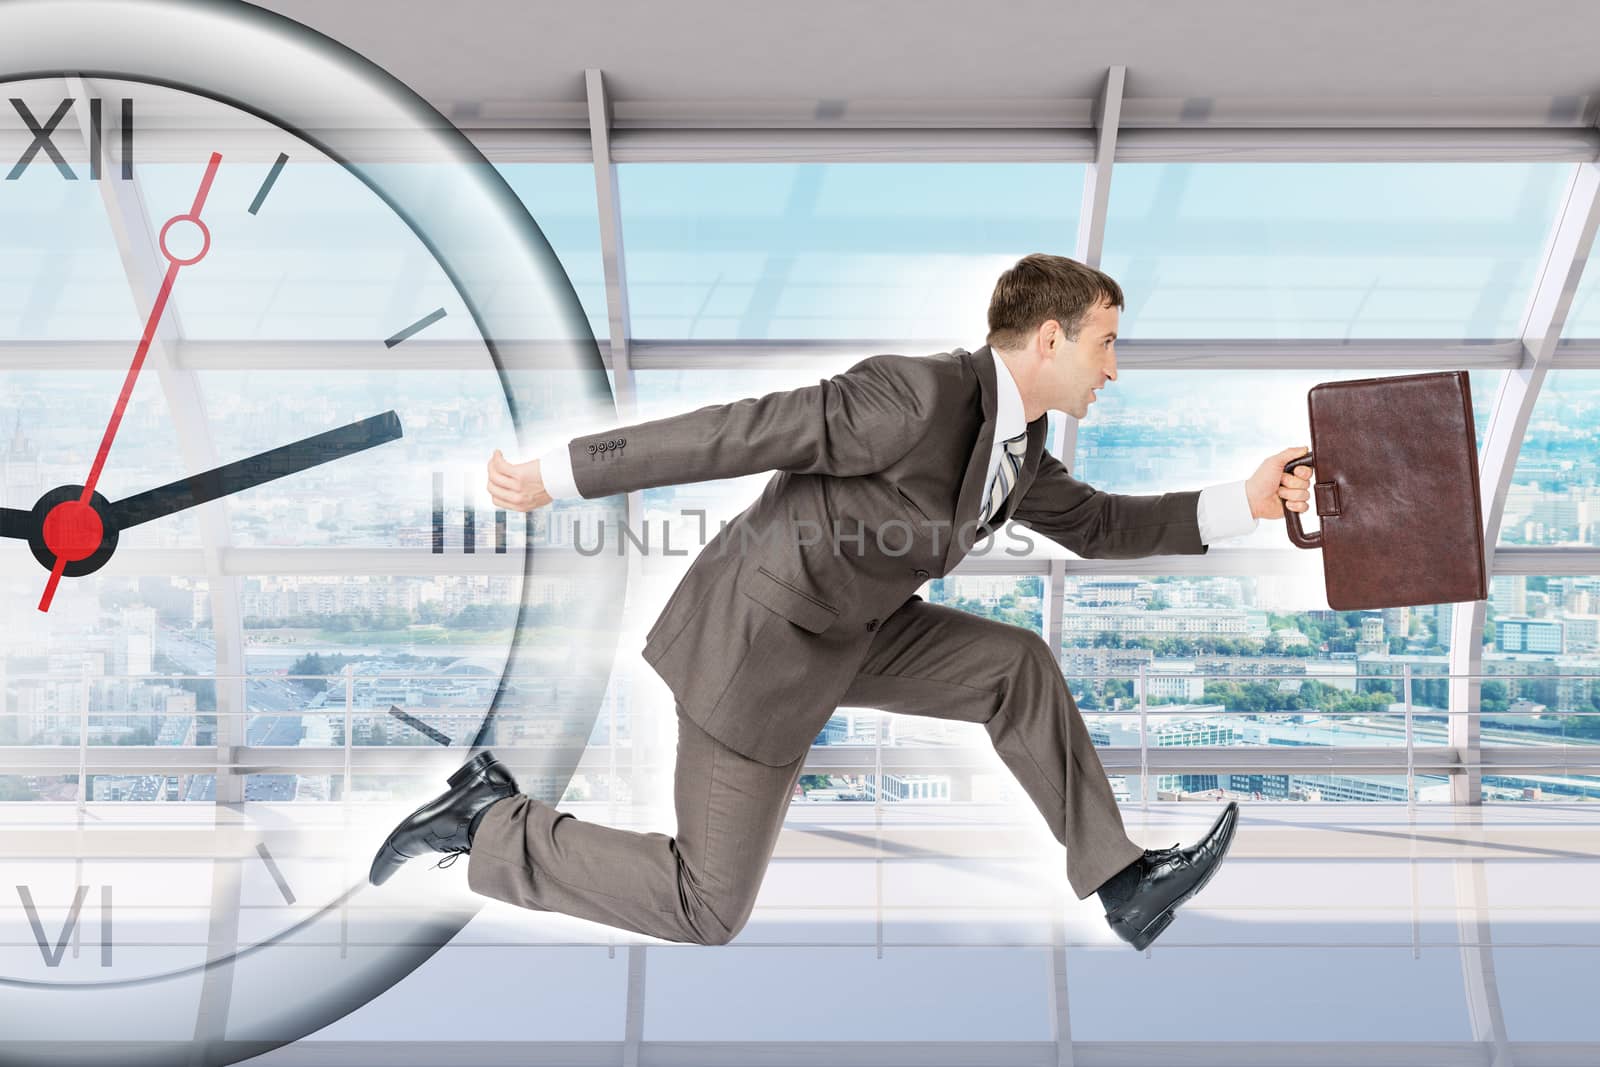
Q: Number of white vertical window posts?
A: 4